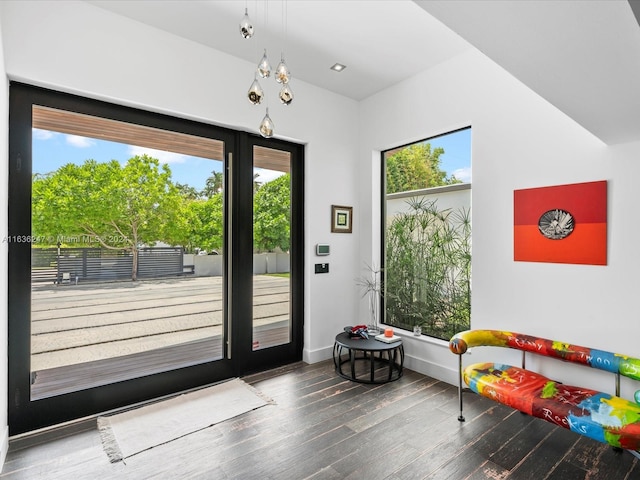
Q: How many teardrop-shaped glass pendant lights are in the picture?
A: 6